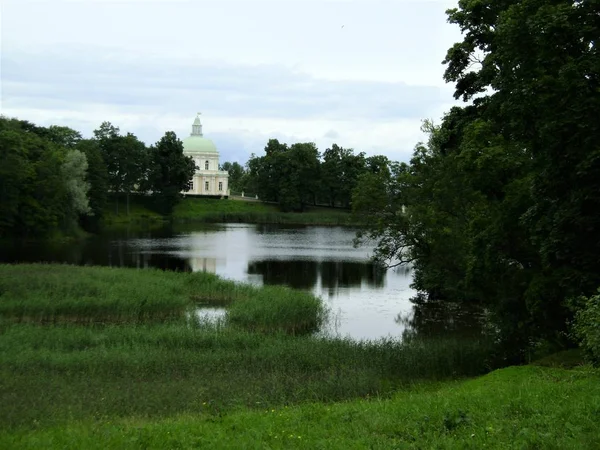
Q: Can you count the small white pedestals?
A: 2